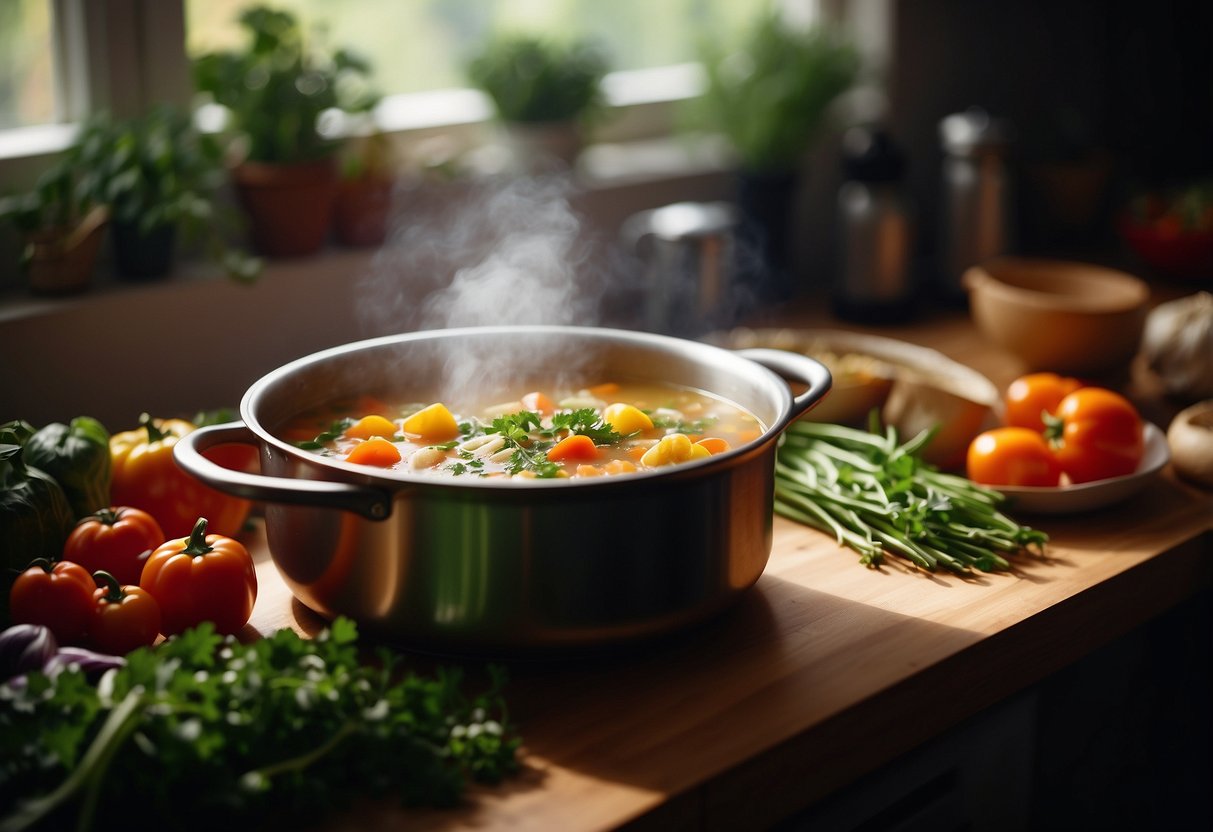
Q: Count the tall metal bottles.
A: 2